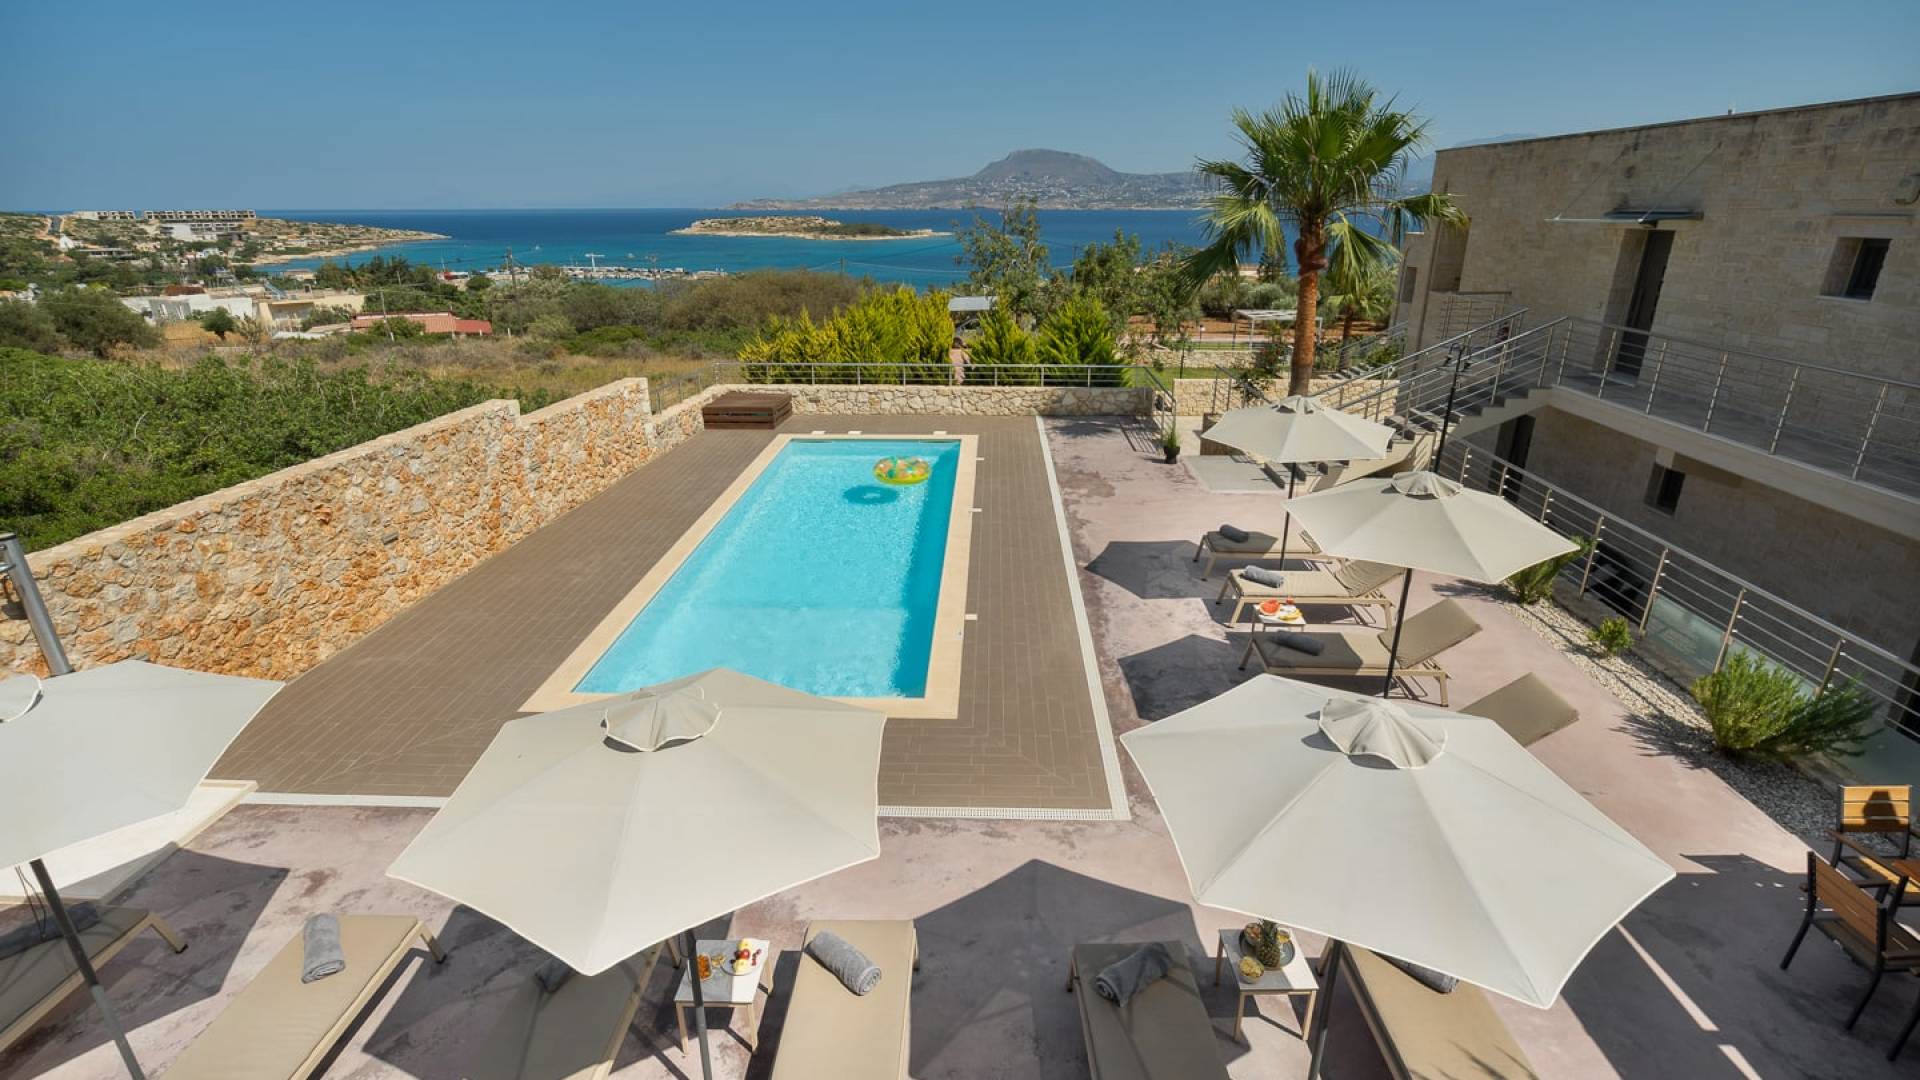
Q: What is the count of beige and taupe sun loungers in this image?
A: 10